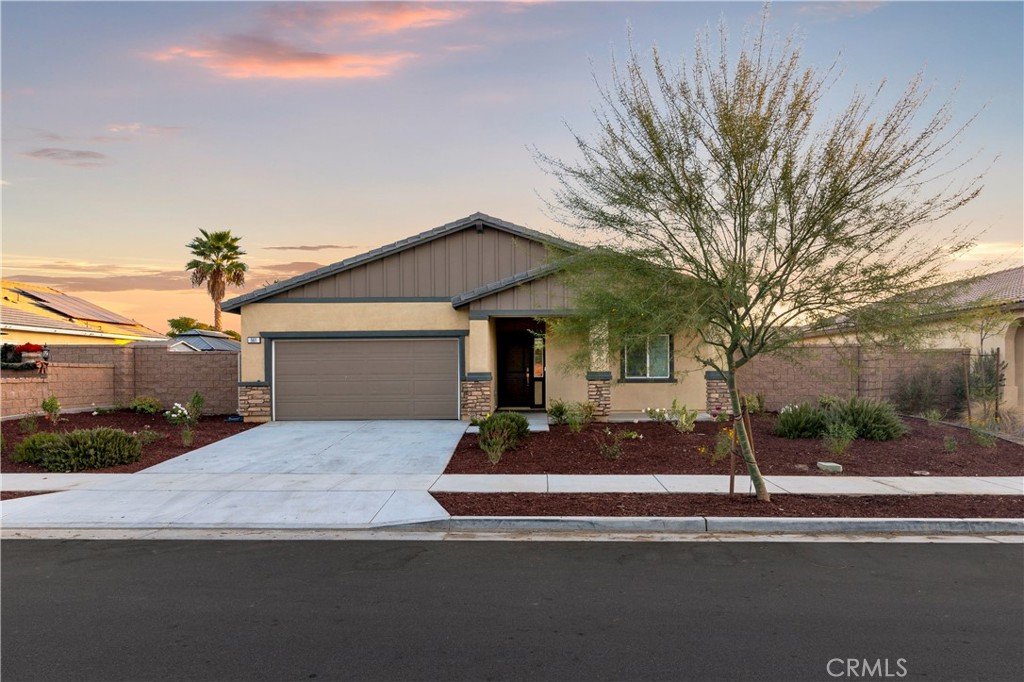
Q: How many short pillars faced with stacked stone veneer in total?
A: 4